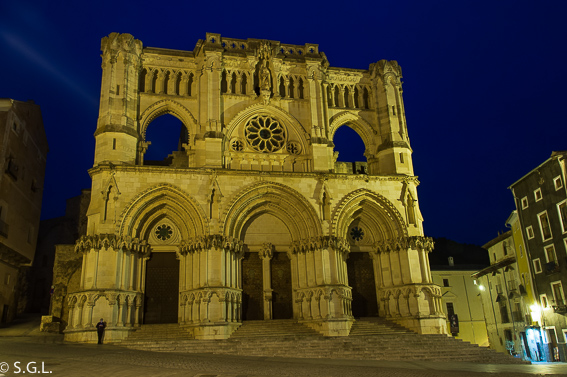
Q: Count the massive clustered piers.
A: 4